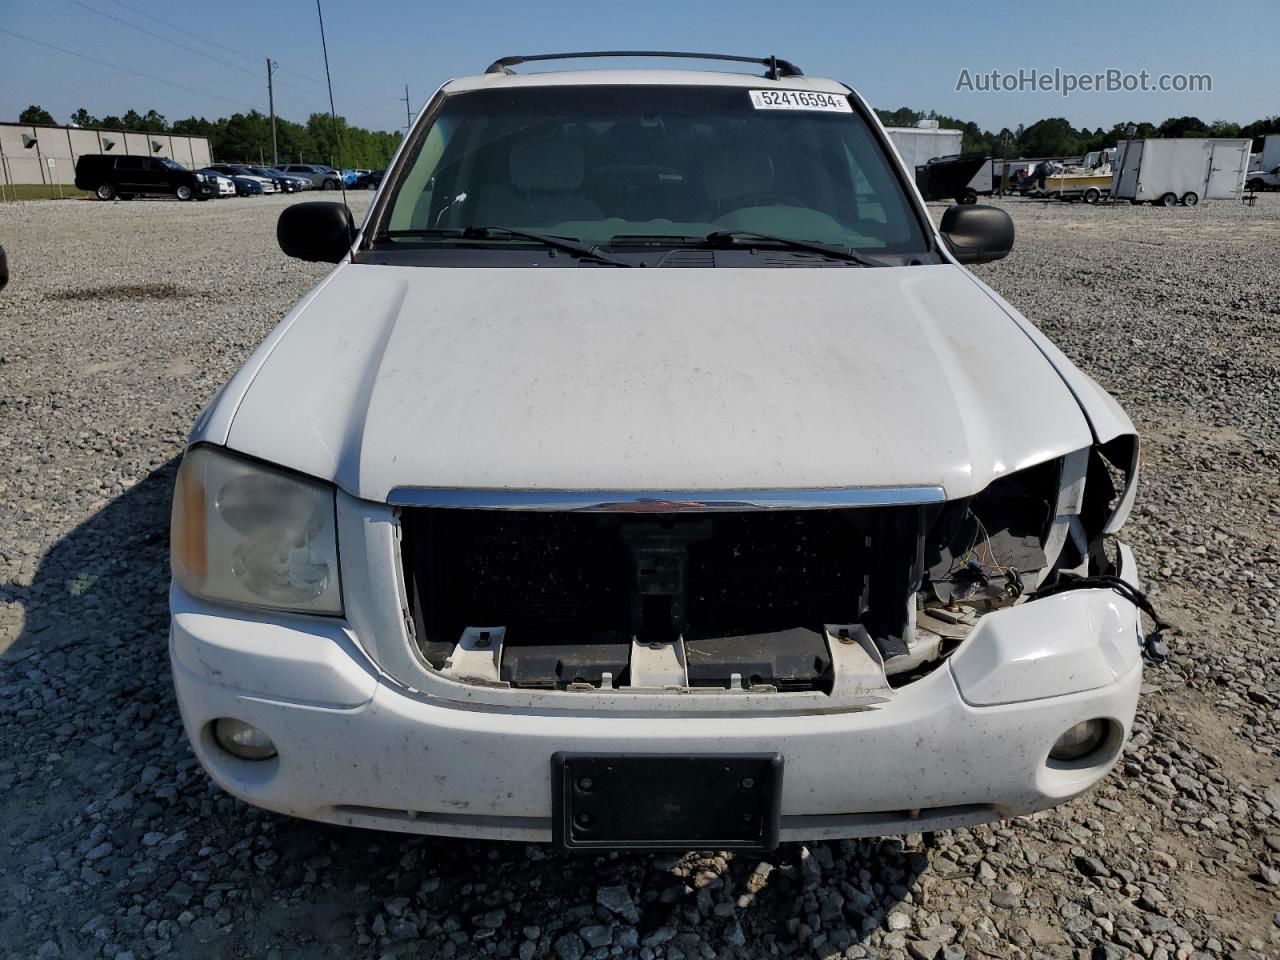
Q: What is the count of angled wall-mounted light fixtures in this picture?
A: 3